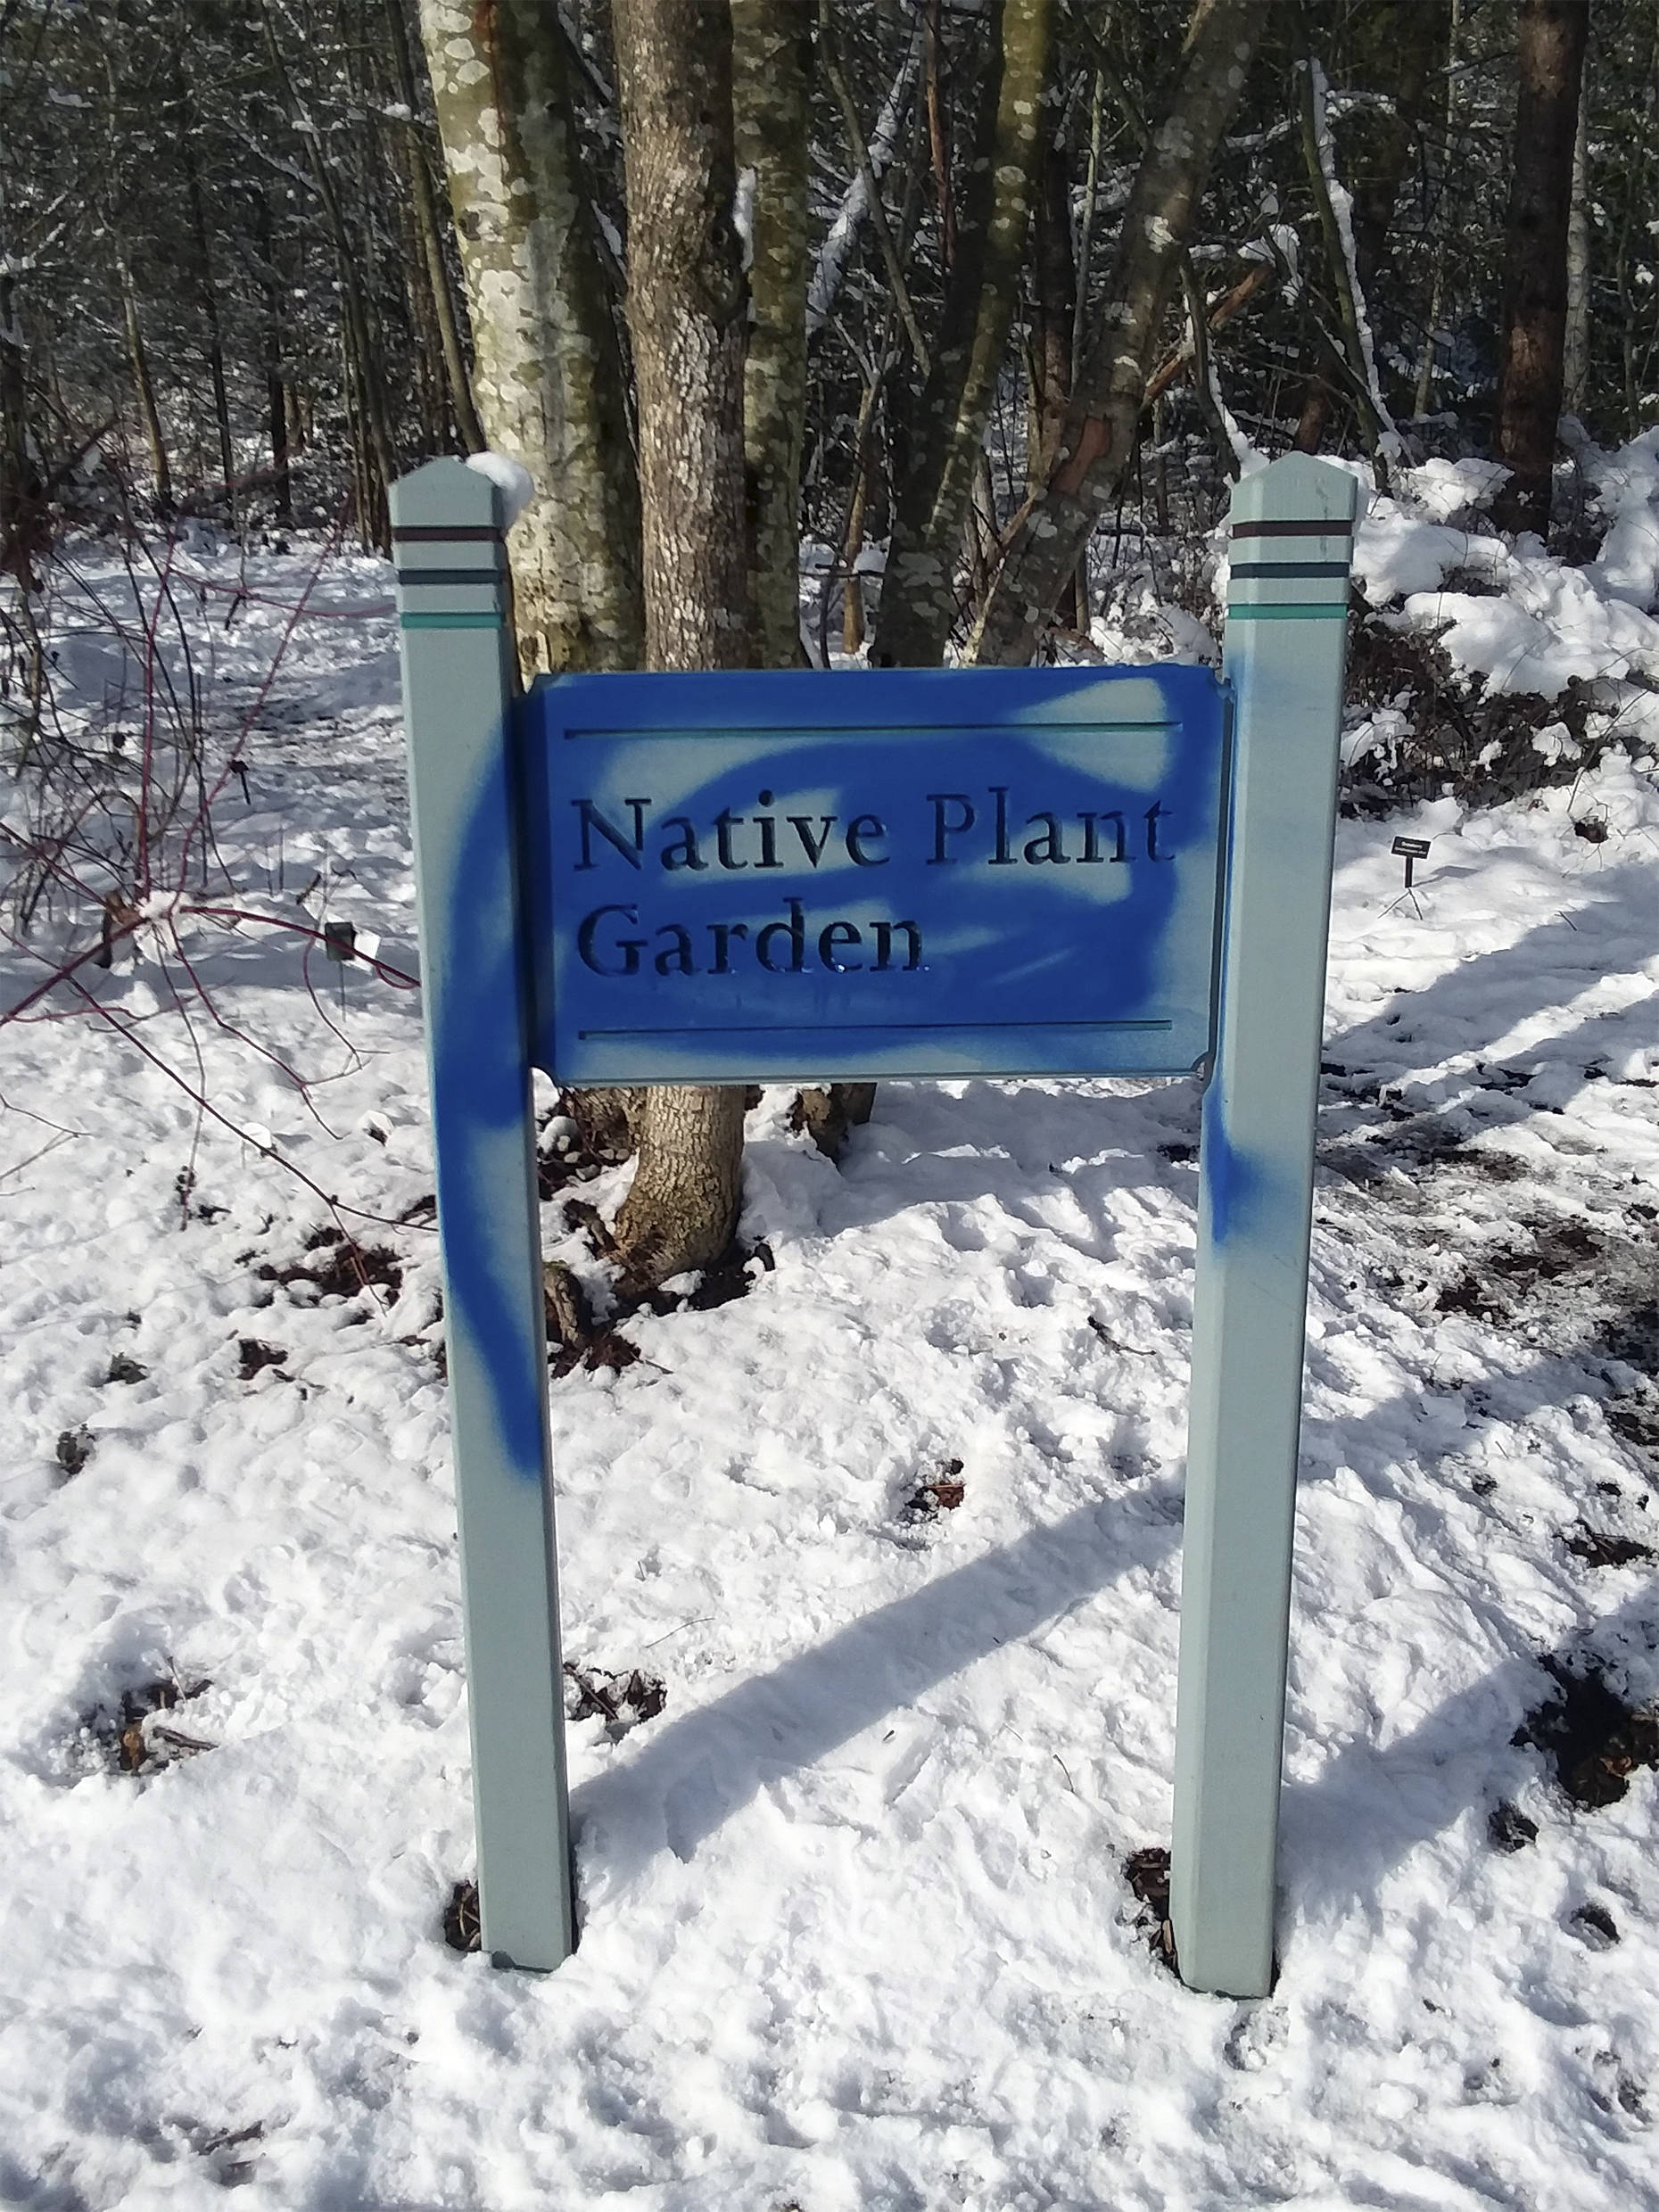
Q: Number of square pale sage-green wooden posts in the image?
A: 2